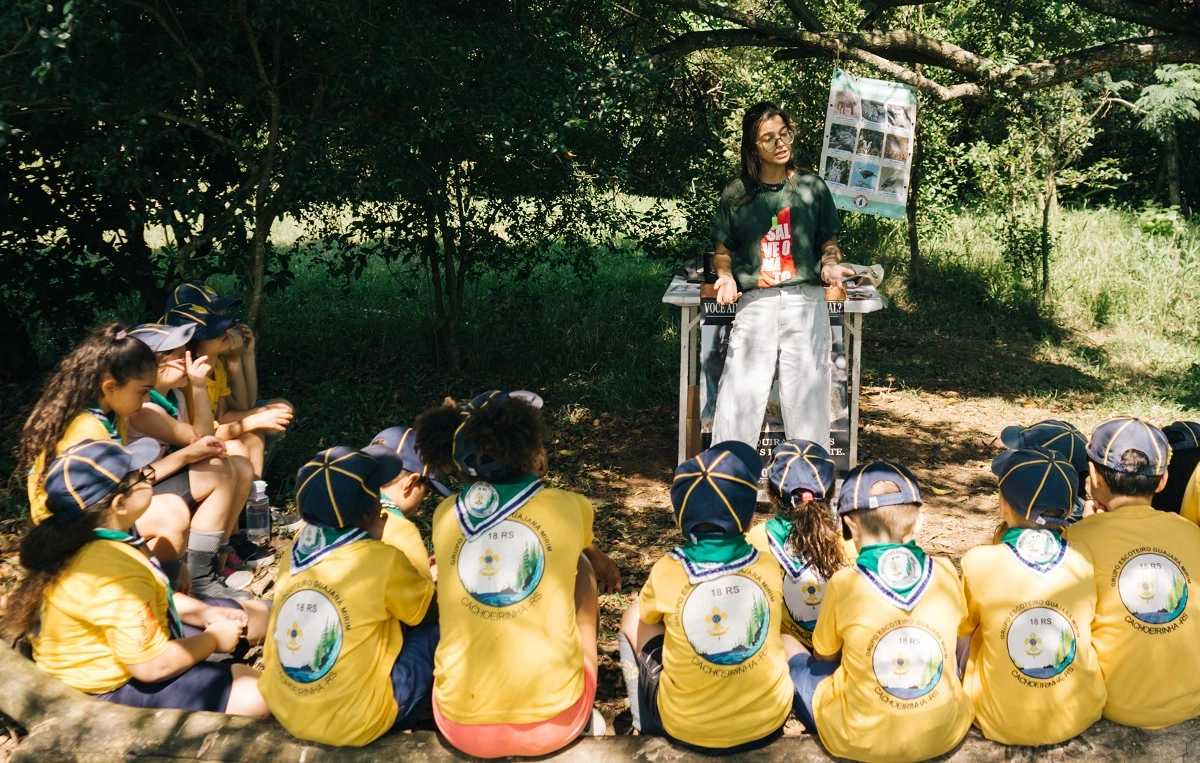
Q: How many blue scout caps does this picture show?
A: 14